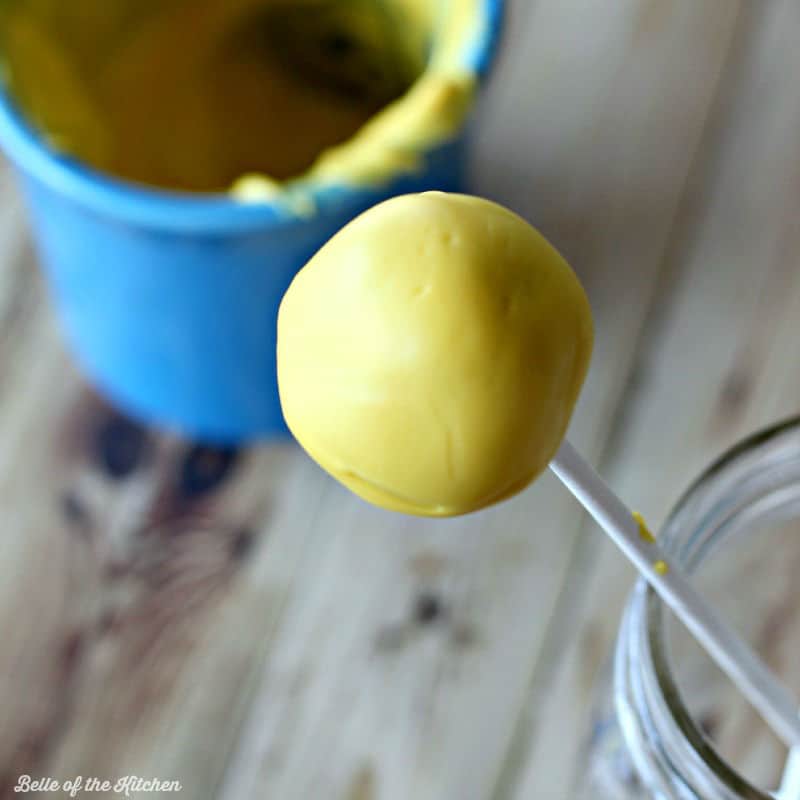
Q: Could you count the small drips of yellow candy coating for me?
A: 2